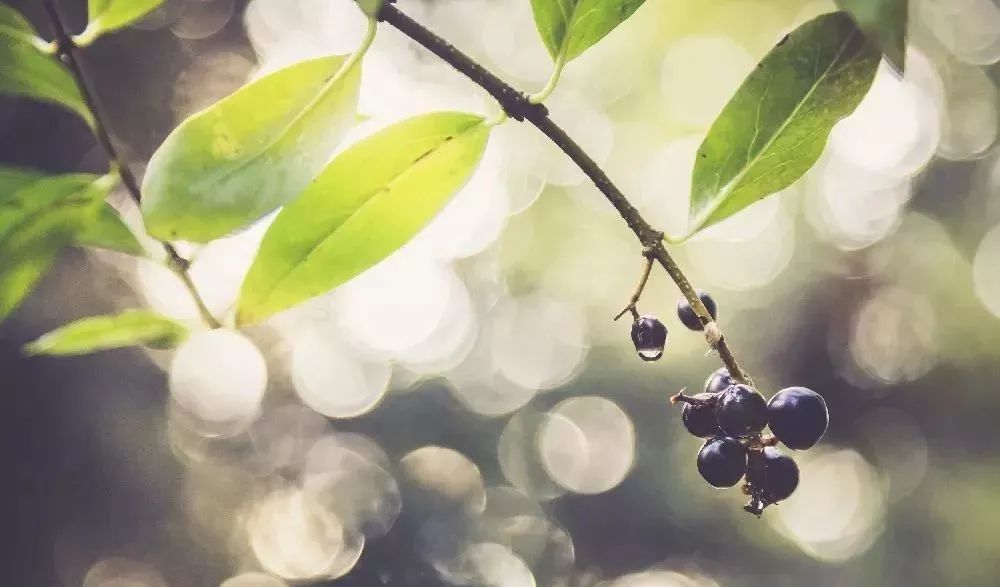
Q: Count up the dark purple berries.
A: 8